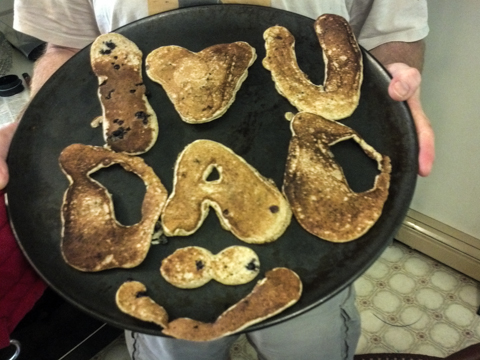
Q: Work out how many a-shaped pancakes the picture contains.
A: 1